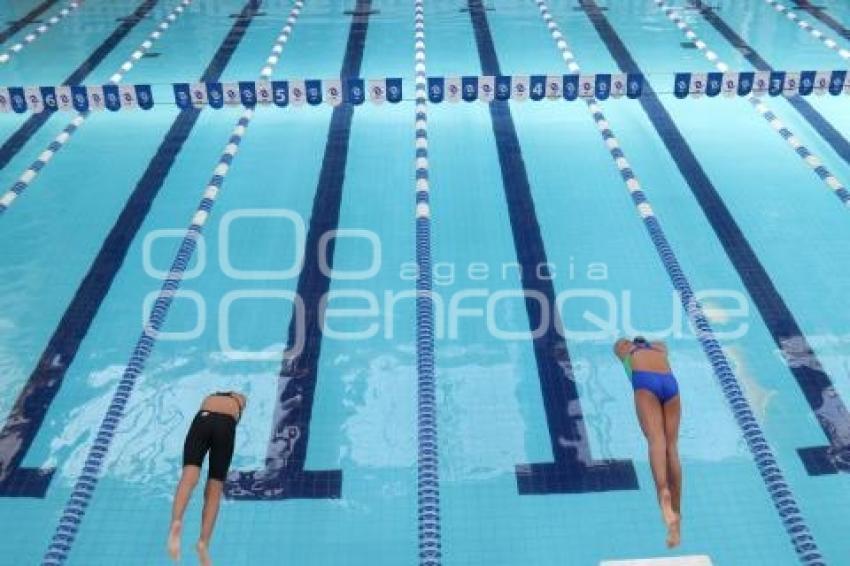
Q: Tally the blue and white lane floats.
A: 7